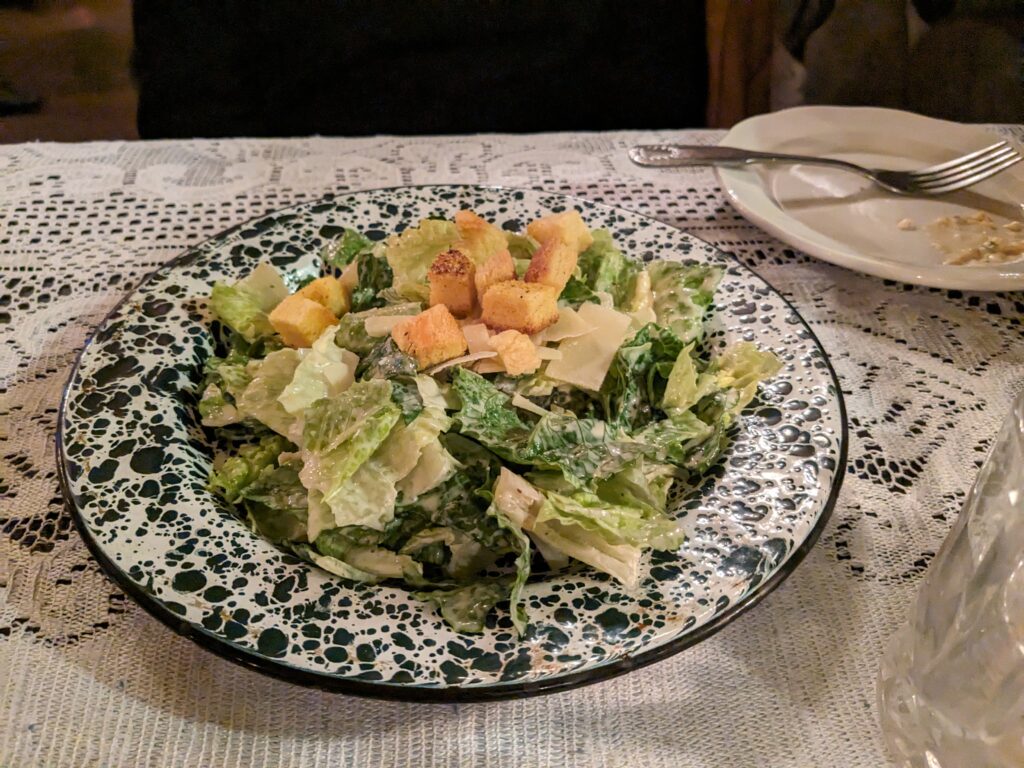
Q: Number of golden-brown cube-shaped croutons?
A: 10